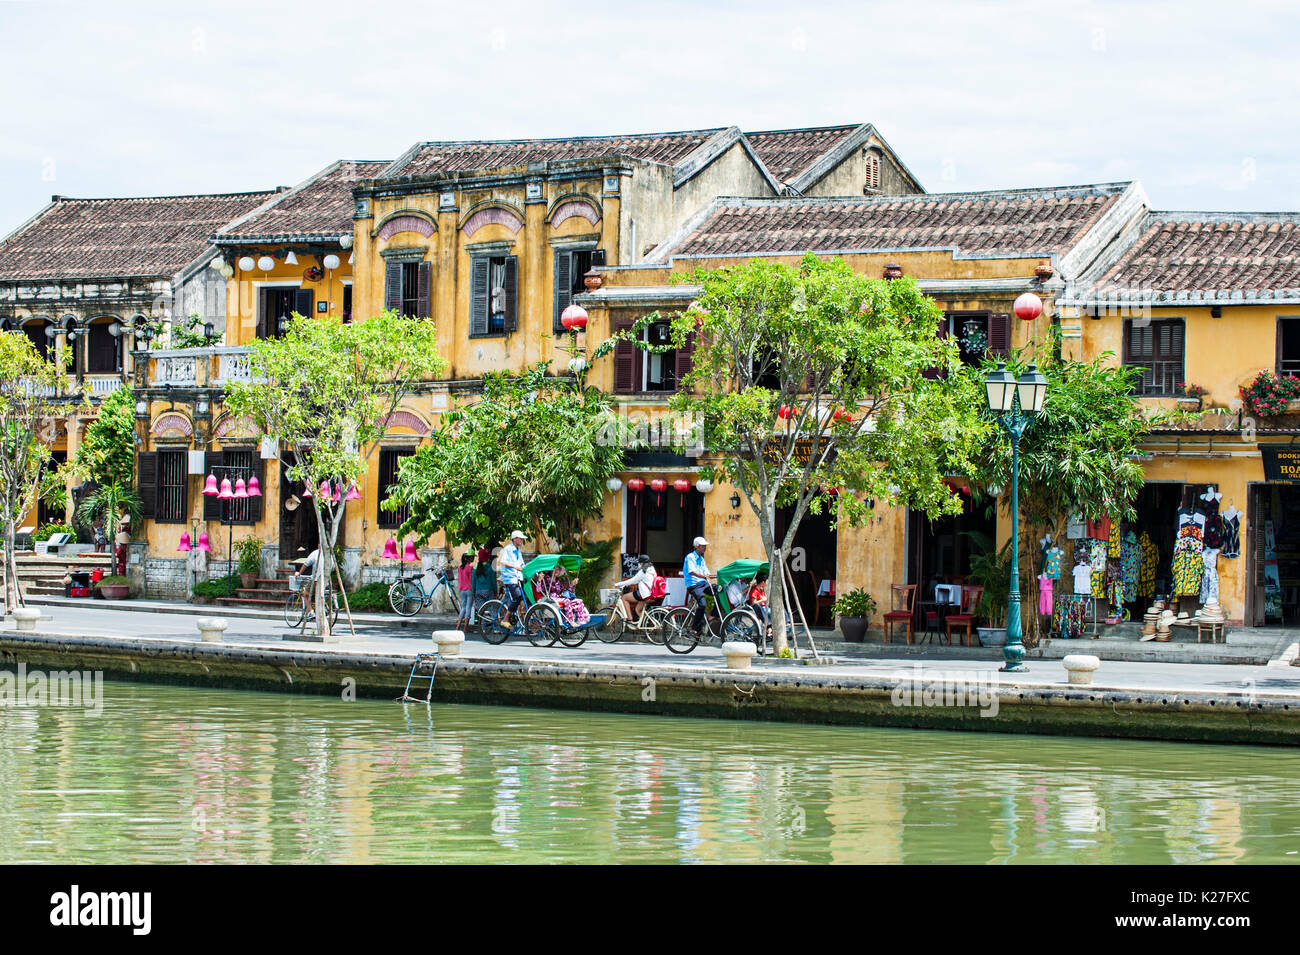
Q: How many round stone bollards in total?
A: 5